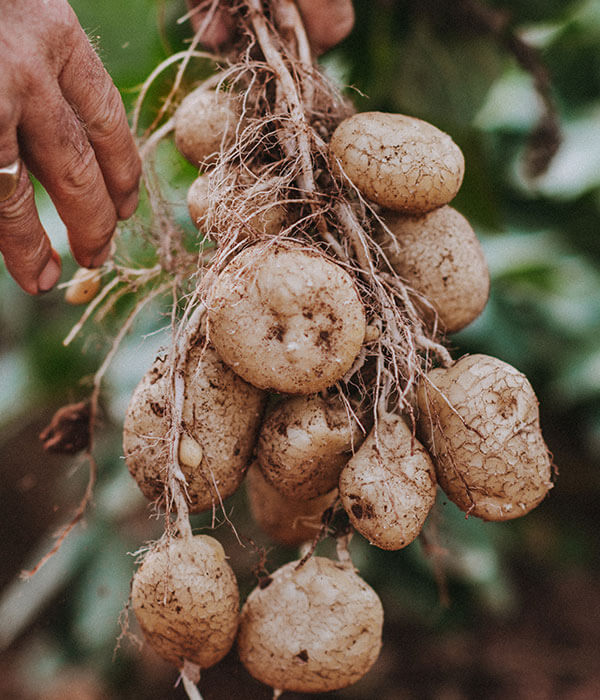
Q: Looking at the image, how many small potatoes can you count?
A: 2